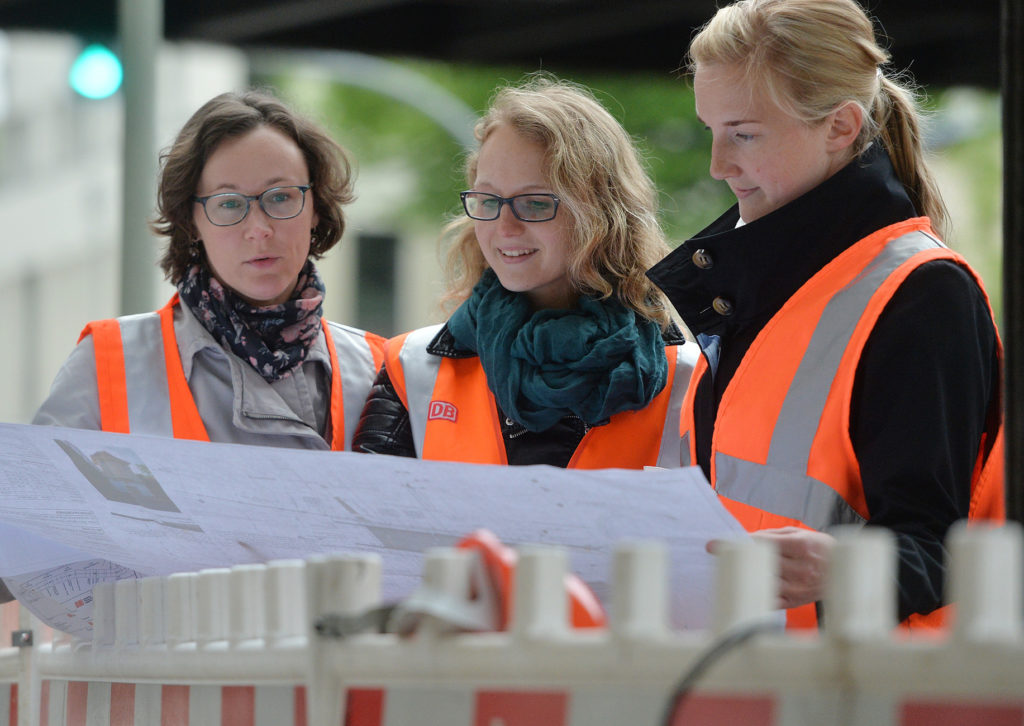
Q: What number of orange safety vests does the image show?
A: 3